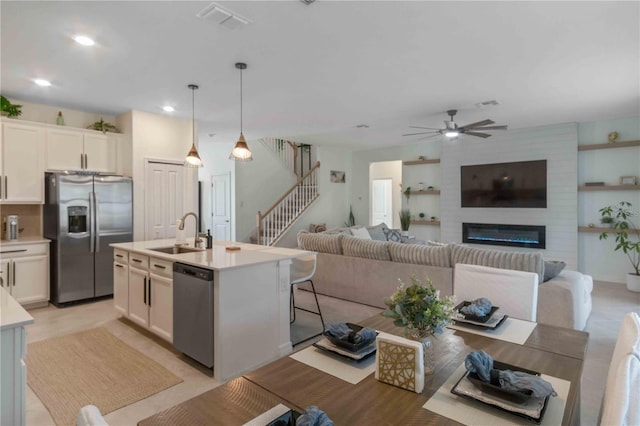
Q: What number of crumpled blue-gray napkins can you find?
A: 4